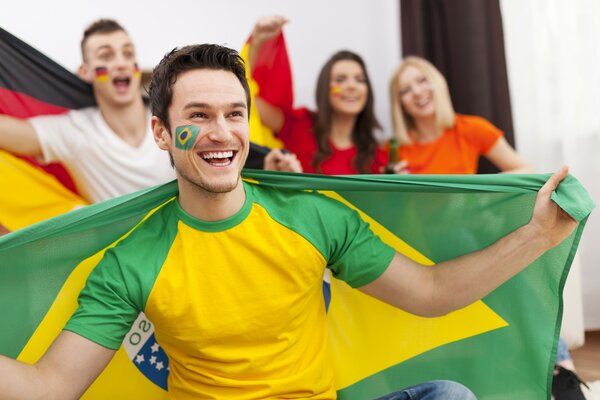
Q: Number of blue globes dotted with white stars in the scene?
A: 1